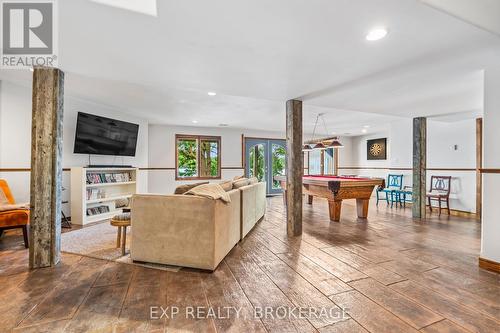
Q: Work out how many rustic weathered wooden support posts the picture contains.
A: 3